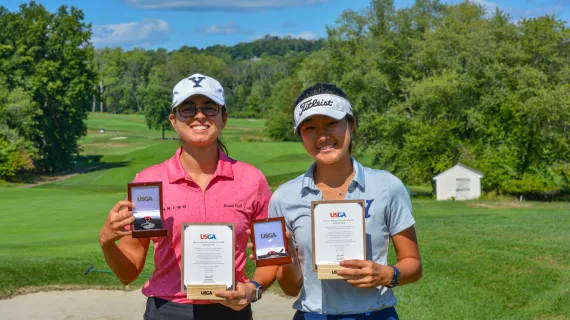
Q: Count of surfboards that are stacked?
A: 0